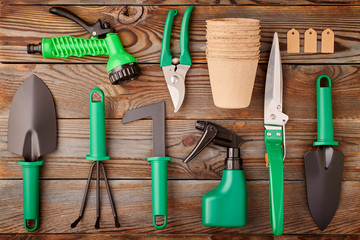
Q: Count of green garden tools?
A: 8